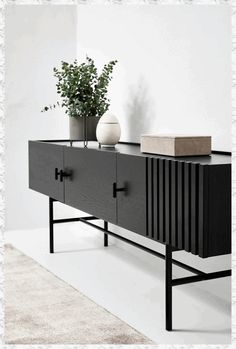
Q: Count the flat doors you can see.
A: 3